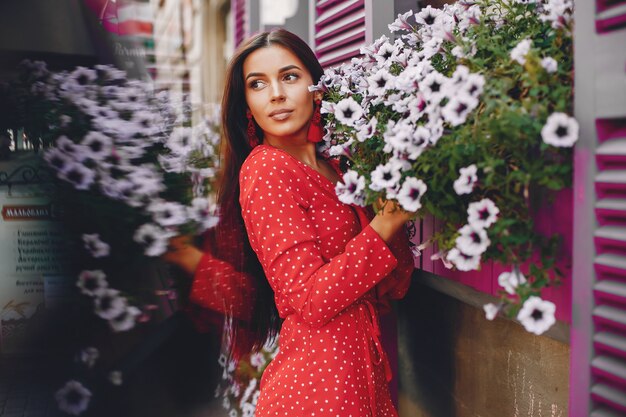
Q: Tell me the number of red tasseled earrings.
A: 2